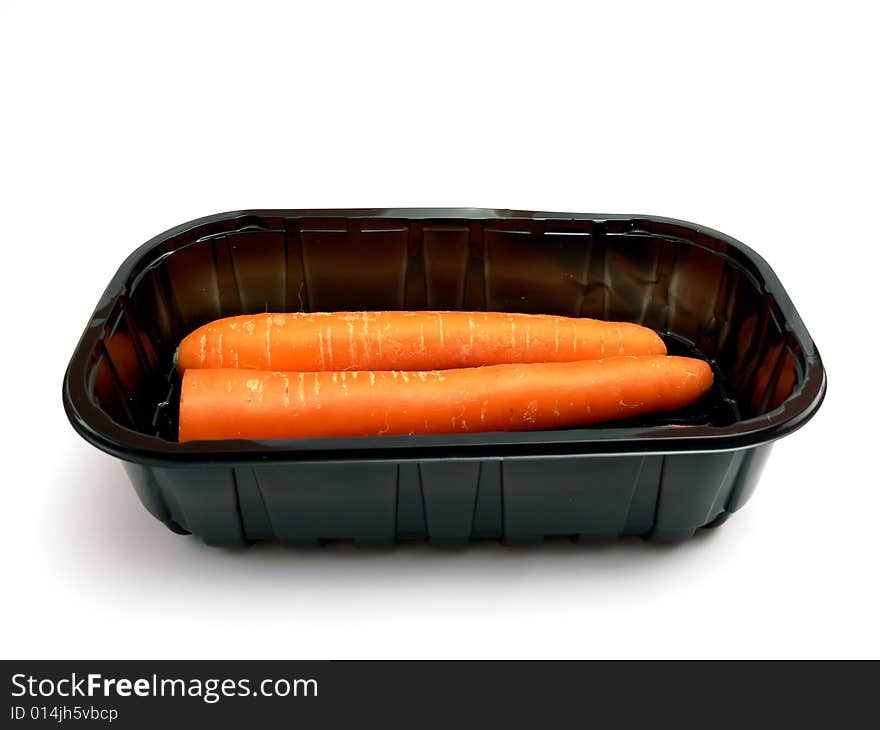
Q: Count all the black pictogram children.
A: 0